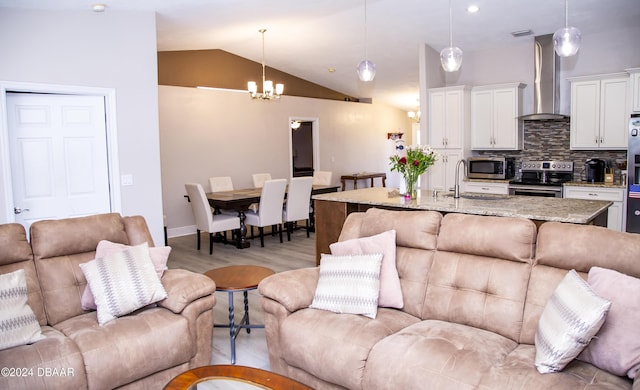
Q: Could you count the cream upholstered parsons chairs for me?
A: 6